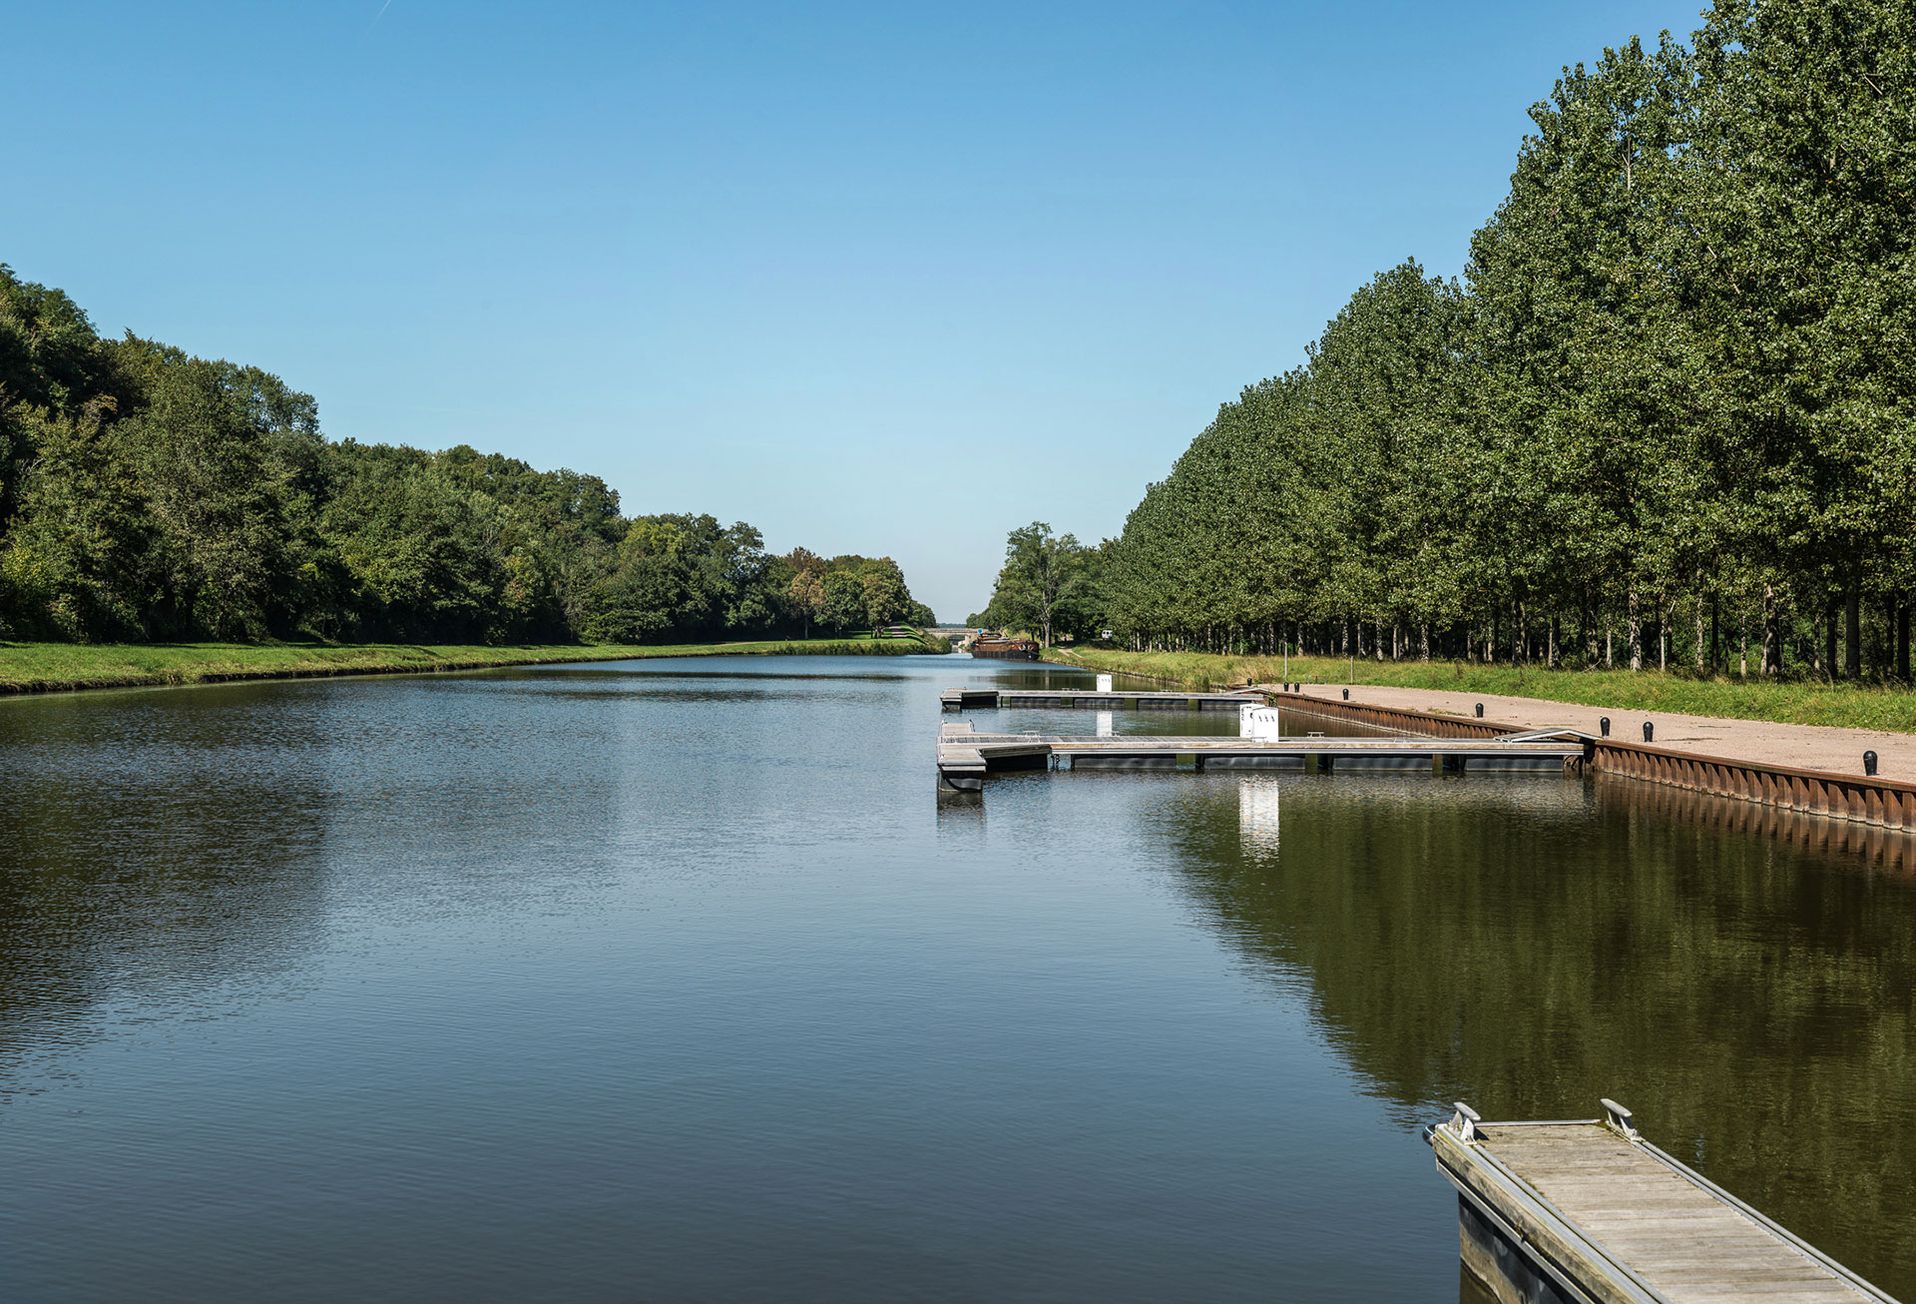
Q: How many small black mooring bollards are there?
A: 8